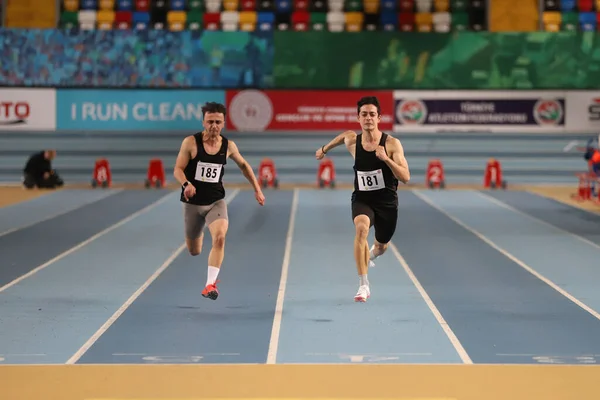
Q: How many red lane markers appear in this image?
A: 6